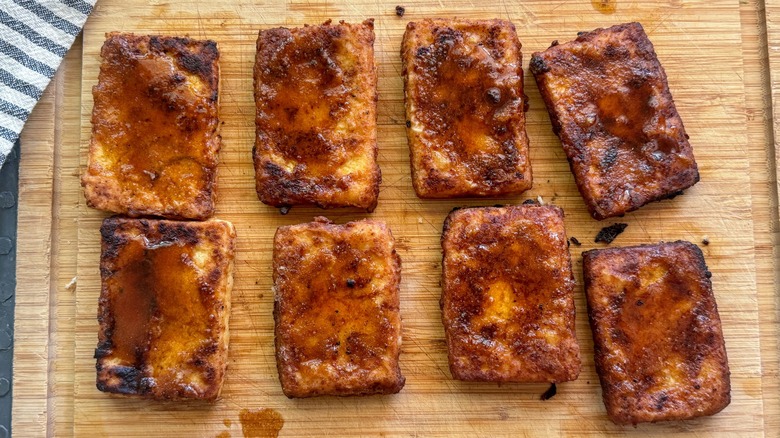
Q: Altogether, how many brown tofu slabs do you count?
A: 8